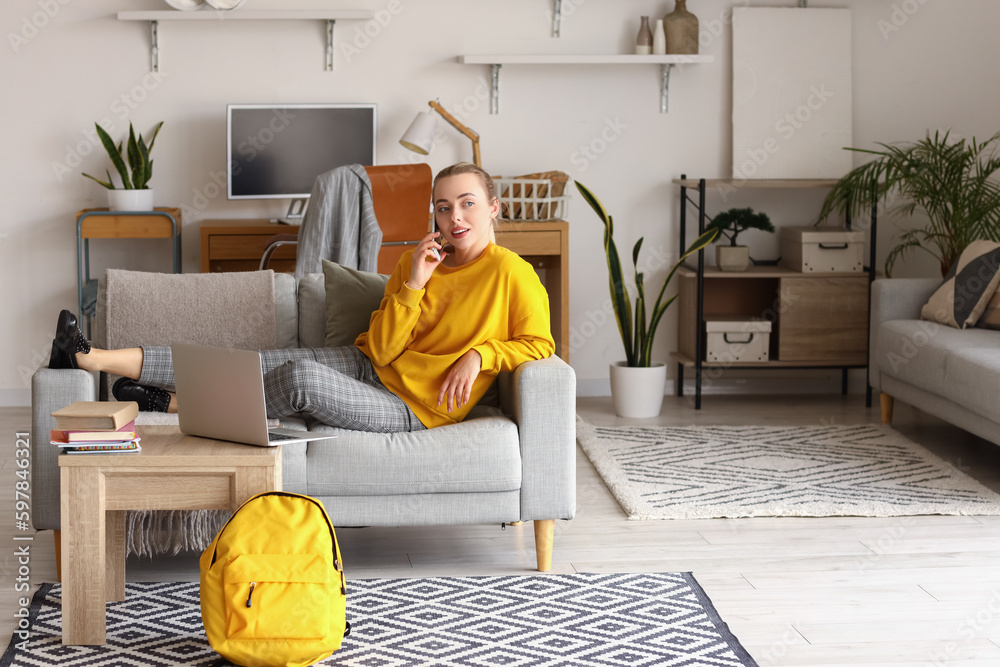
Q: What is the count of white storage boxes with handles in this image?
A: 2